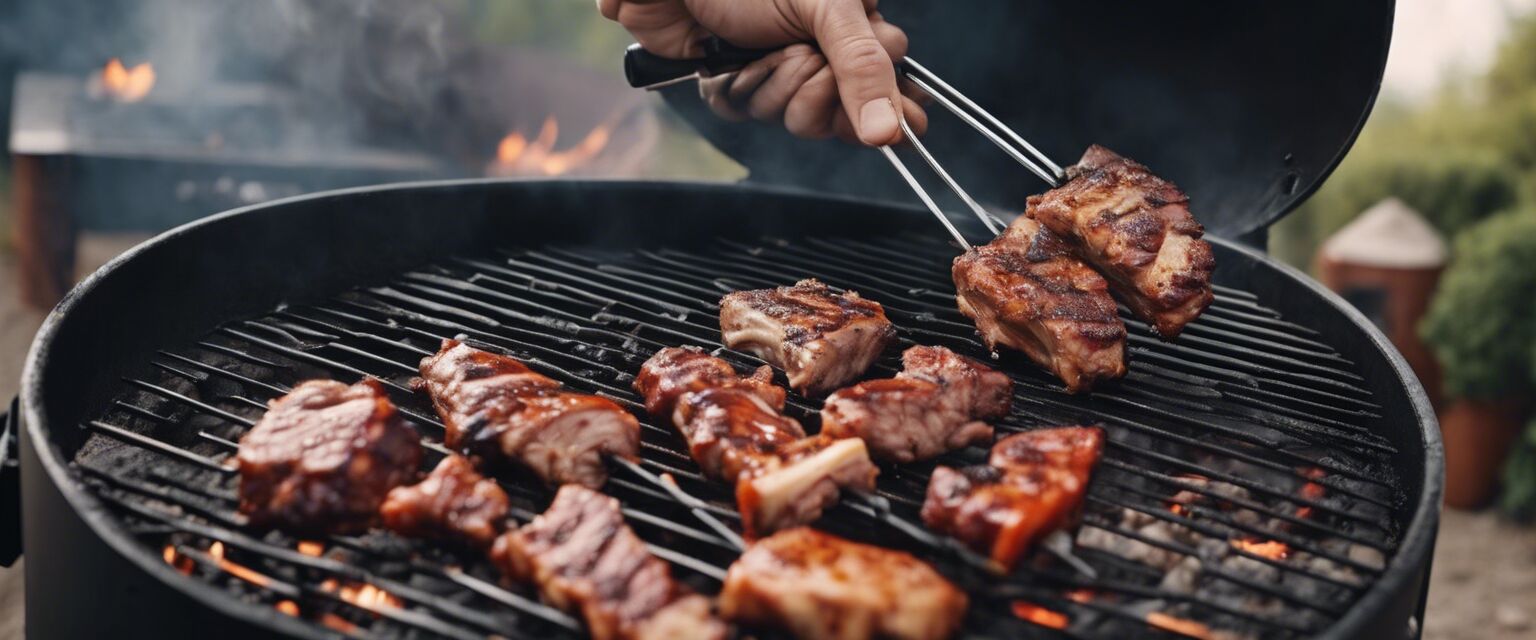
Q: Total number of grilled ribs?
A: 11